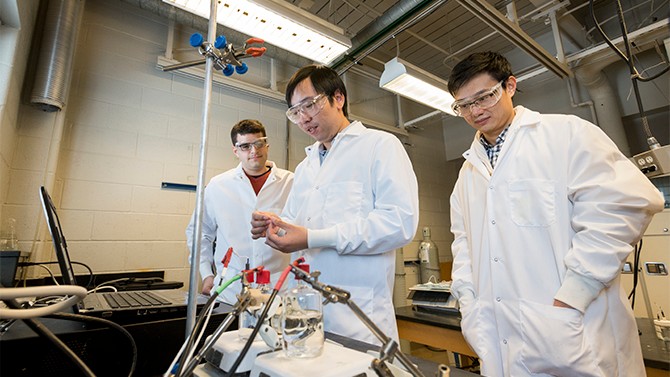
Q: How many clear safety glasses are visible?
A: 3